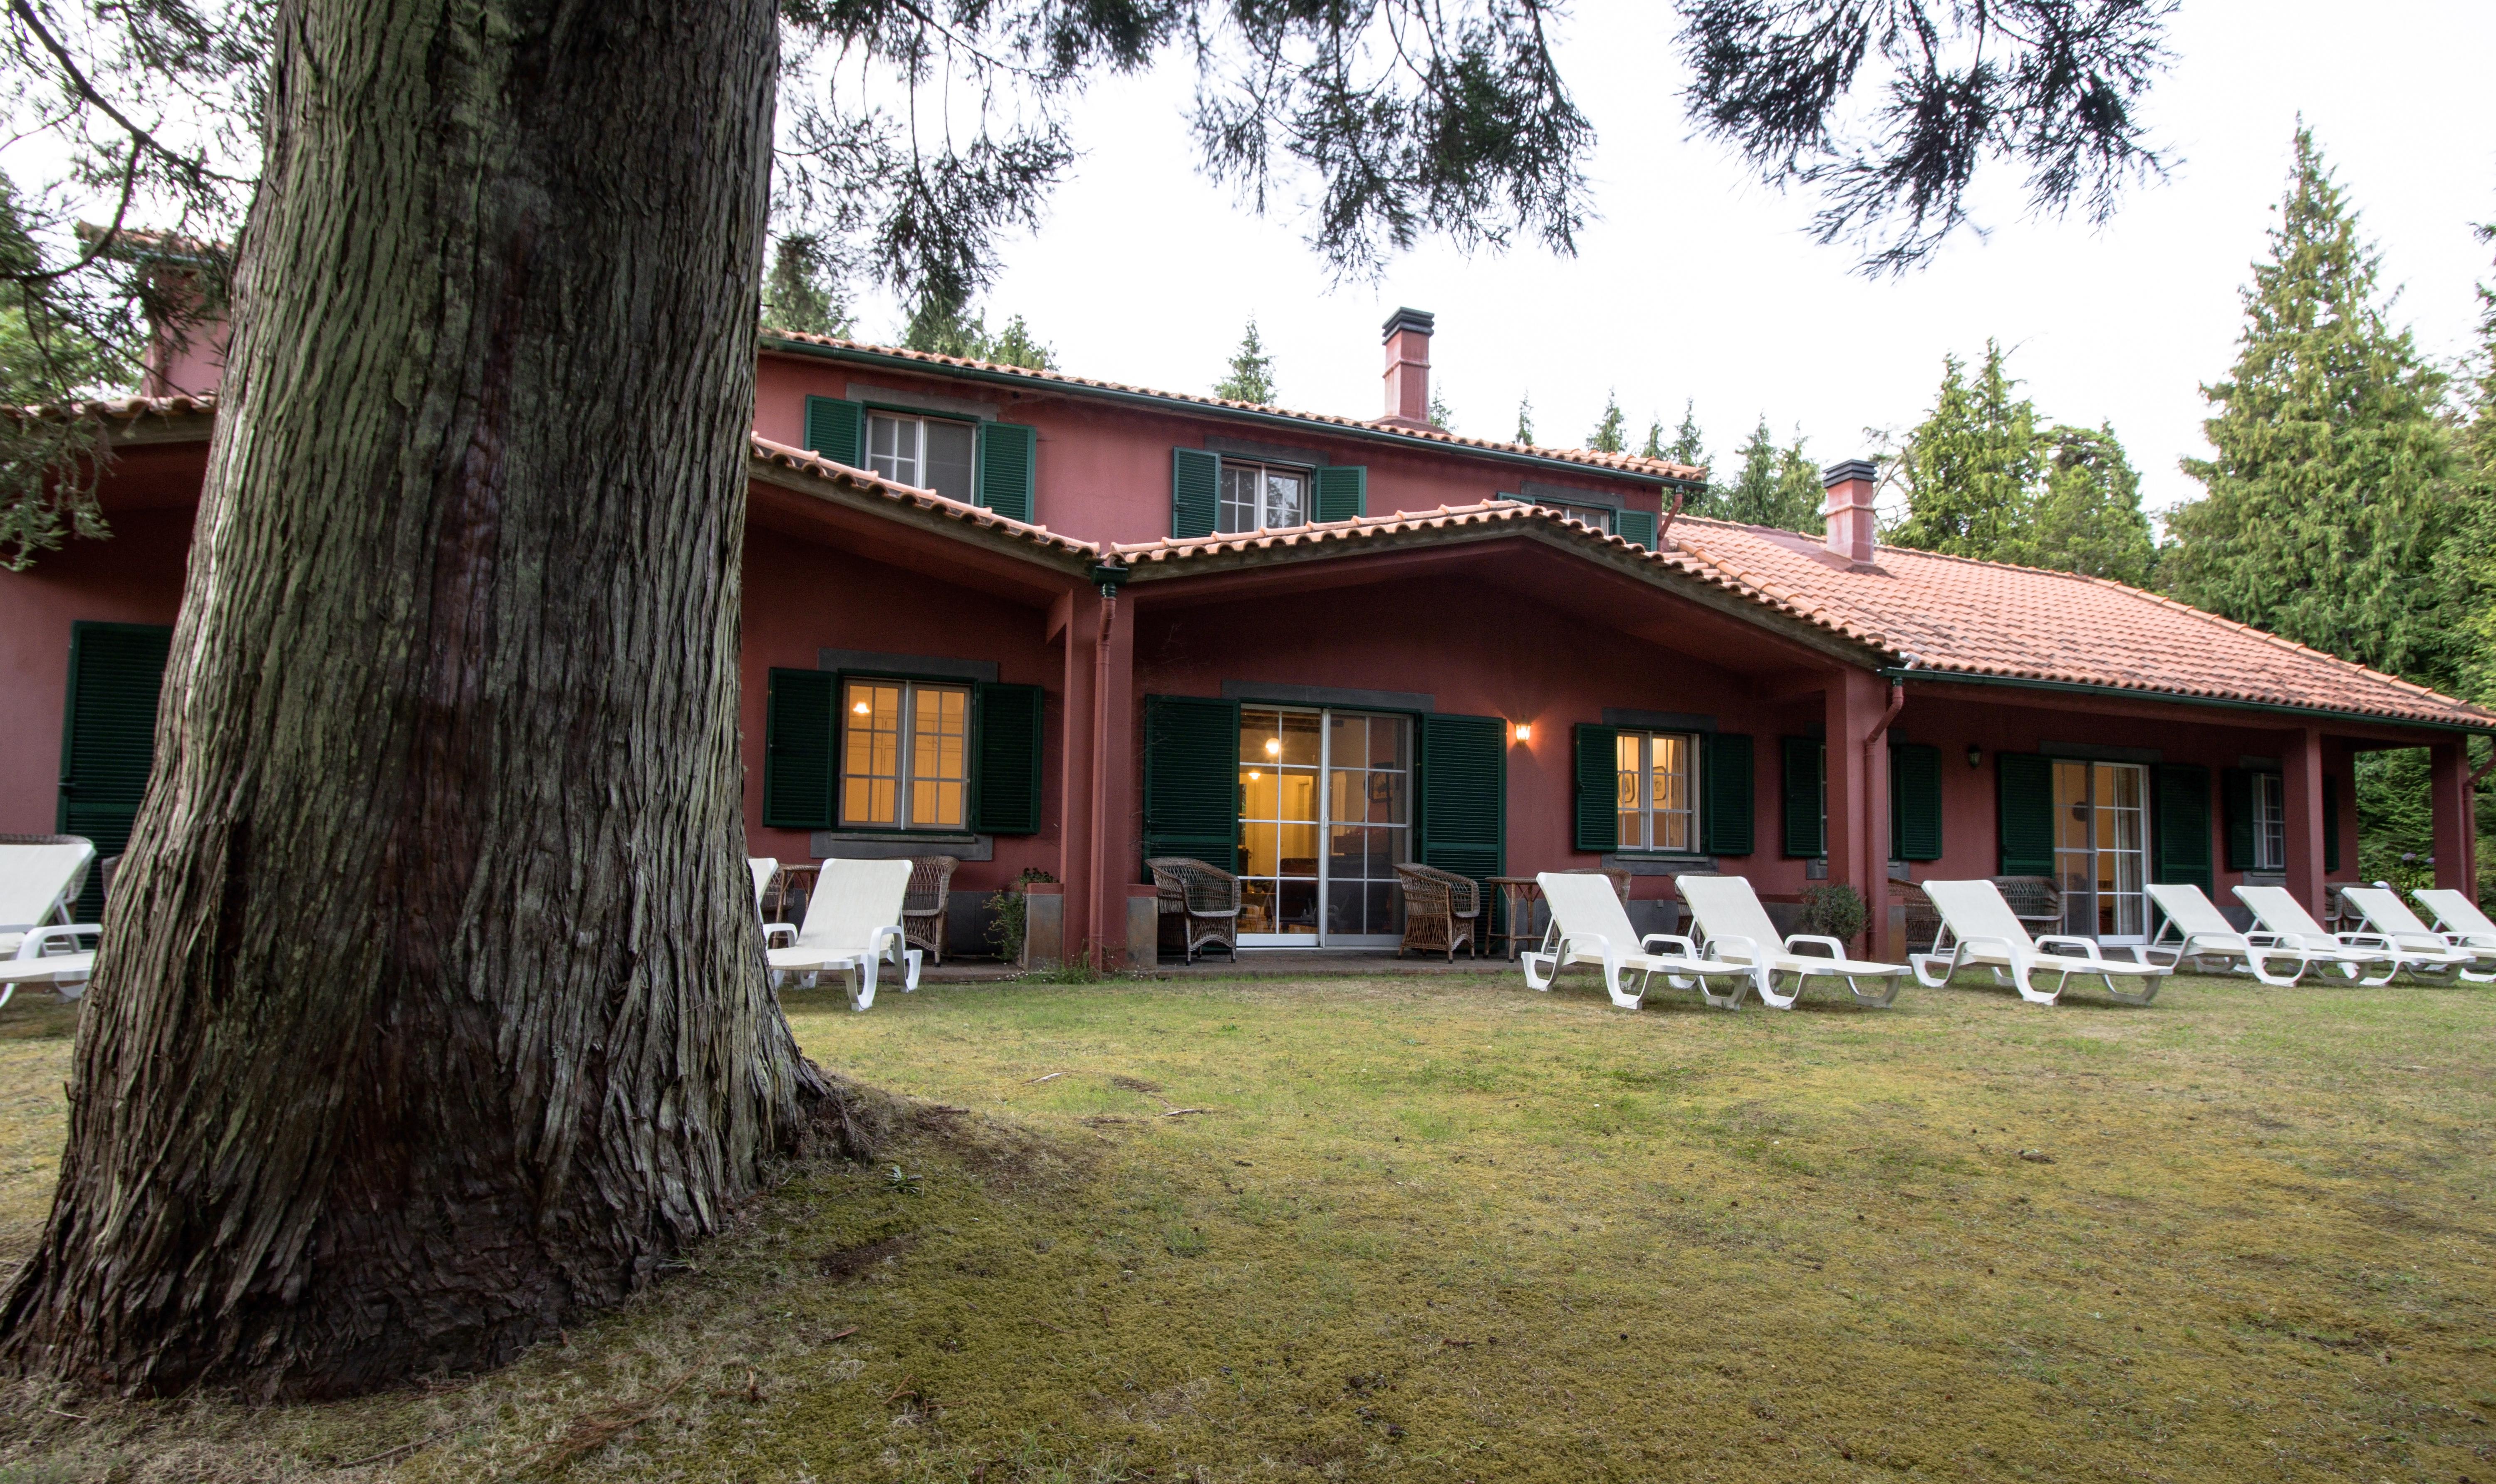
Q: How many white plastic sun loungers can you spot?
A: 11